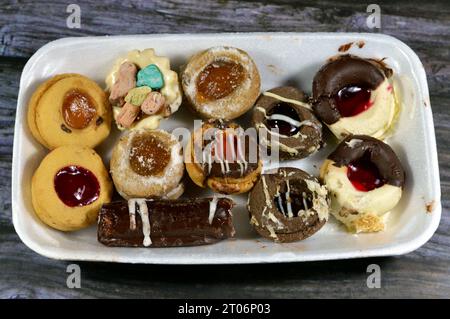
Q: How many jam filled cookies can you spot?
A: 9